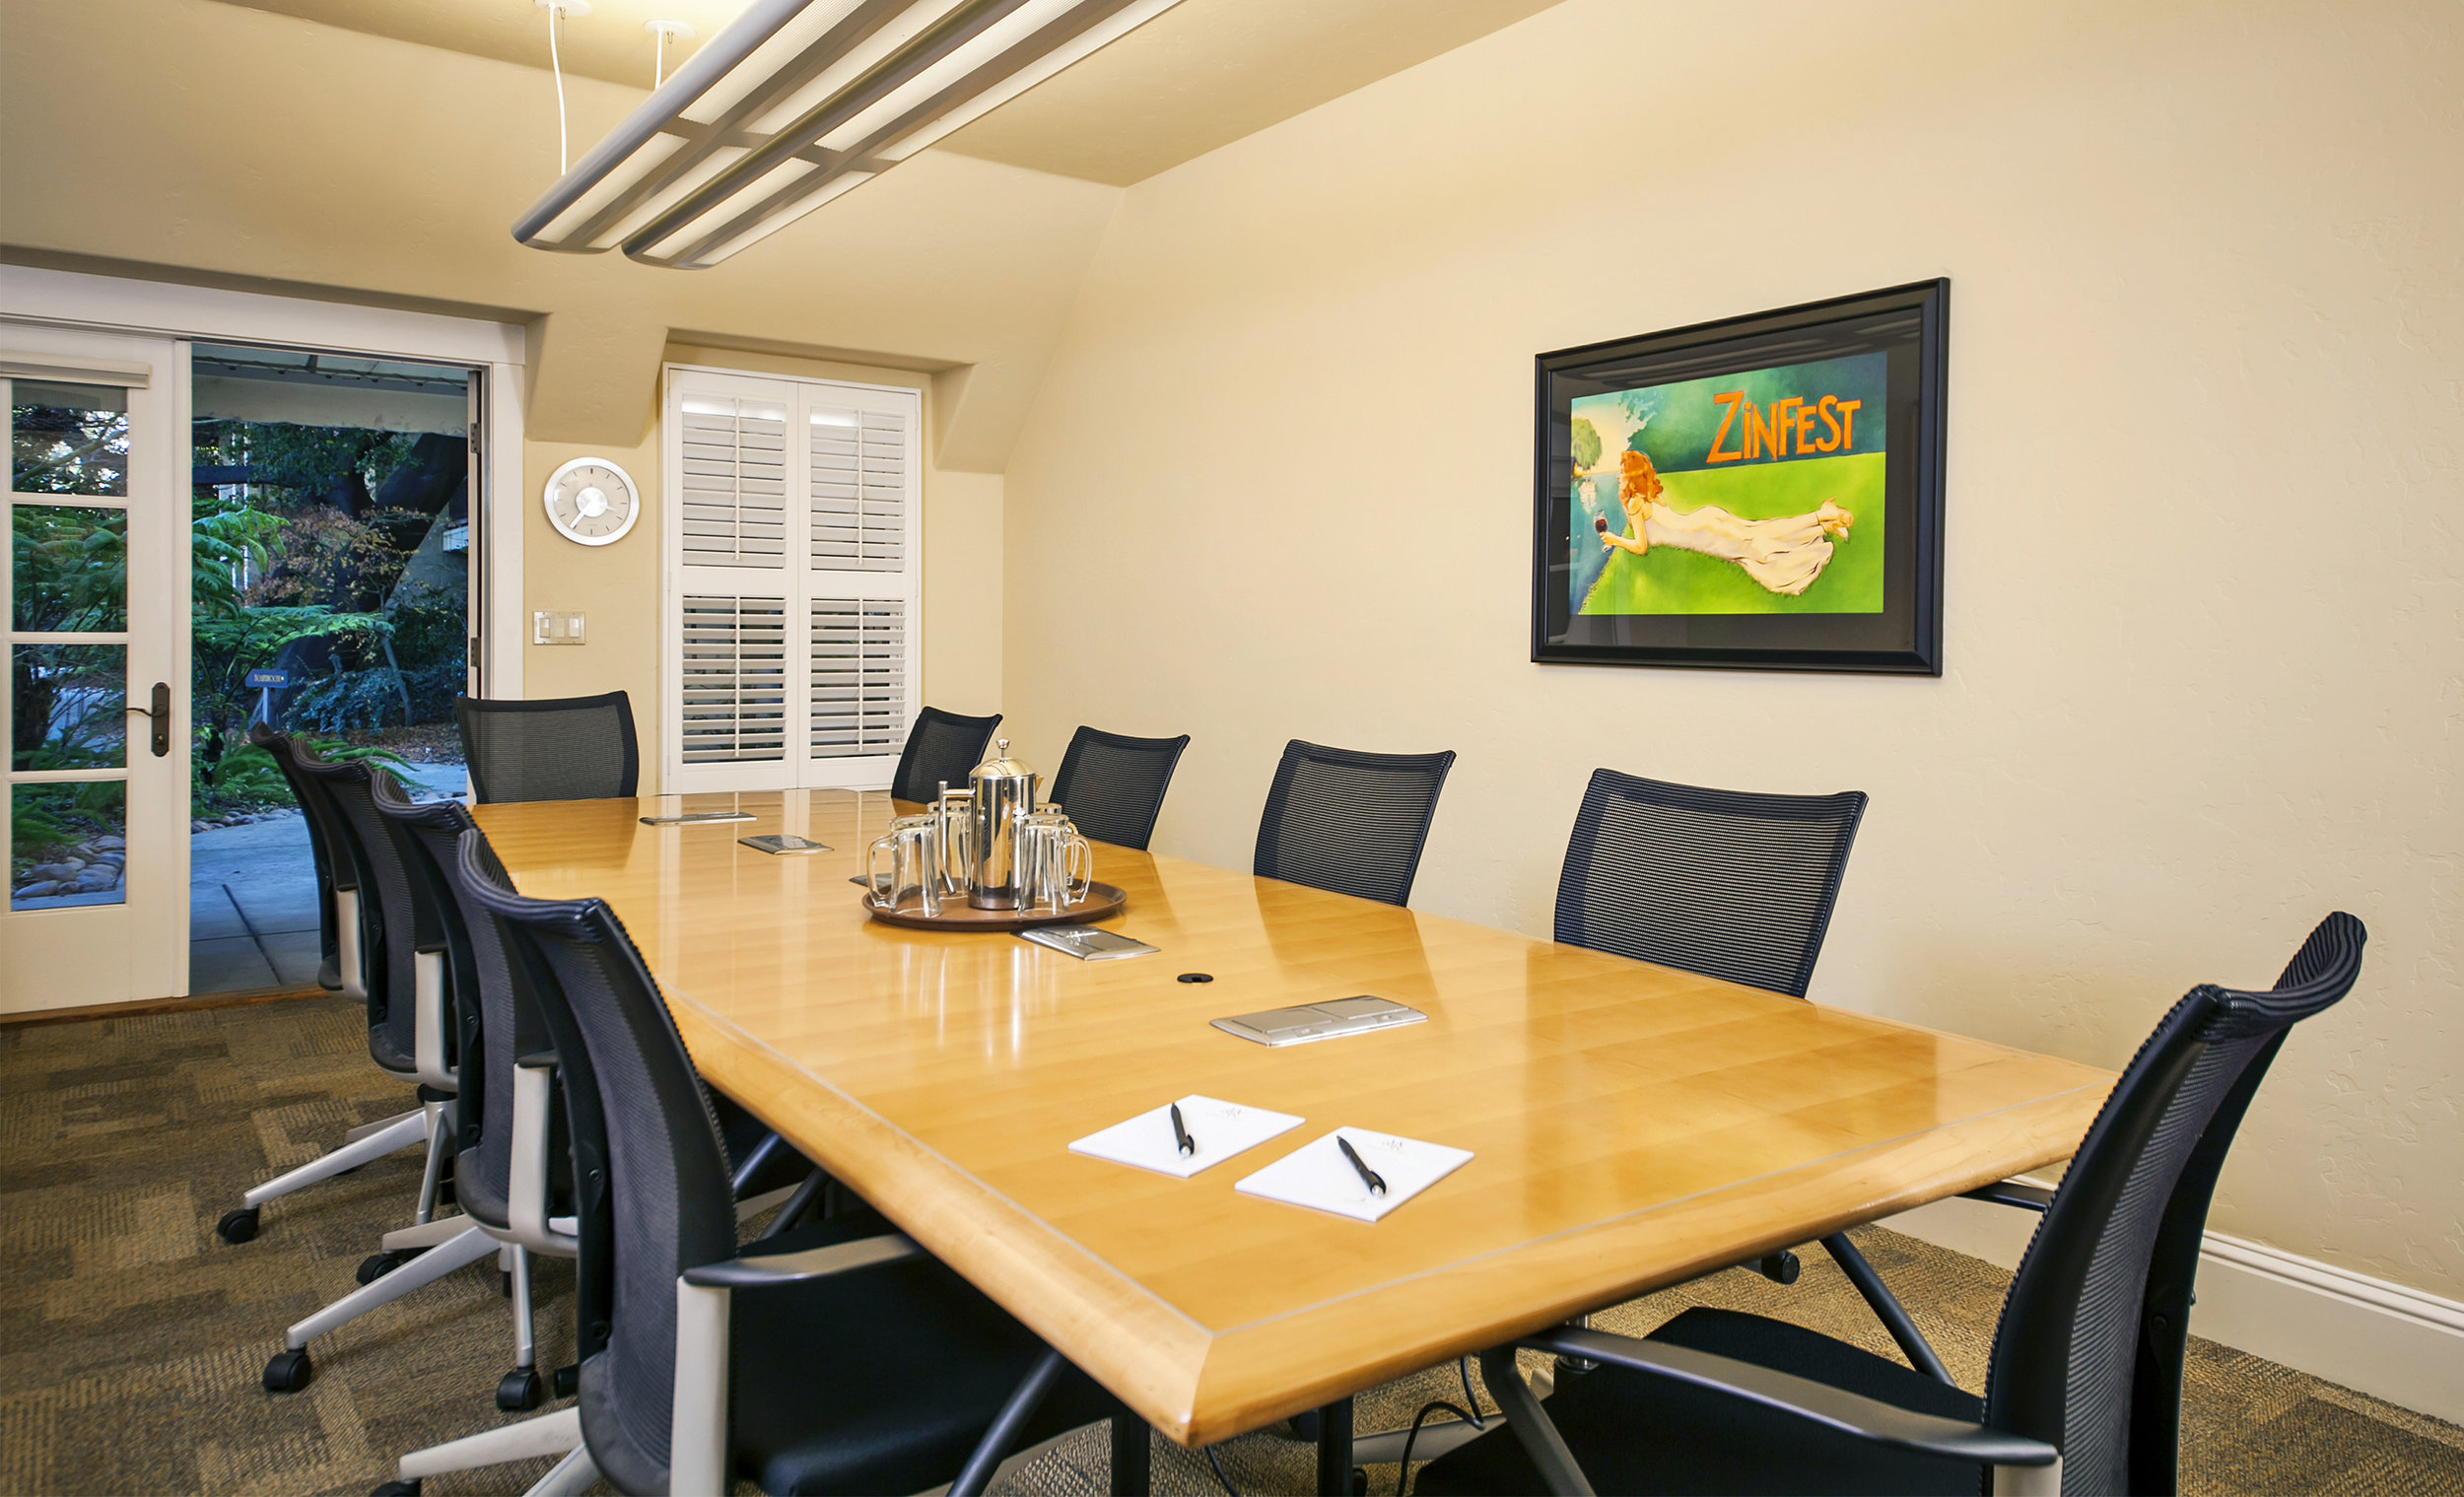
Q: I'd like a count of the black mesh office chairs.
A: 10